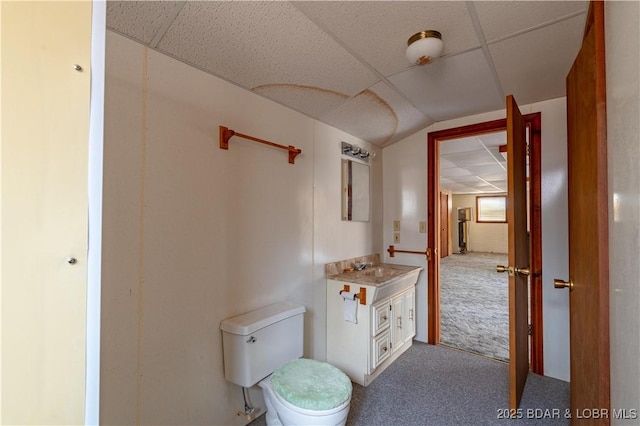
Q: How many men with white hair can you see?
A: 0